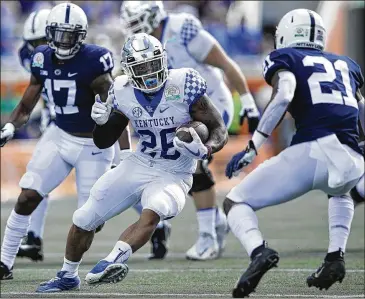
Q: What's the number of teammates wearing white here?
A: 2